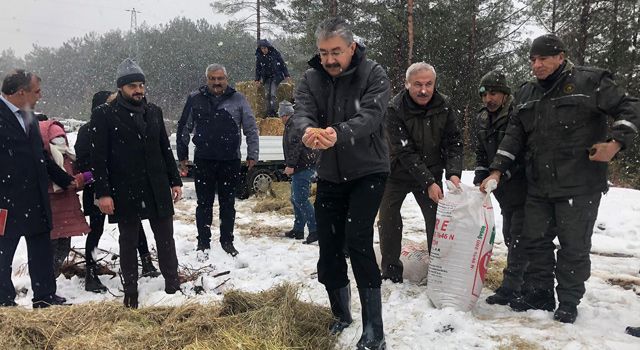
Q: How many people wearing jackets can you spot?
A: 11